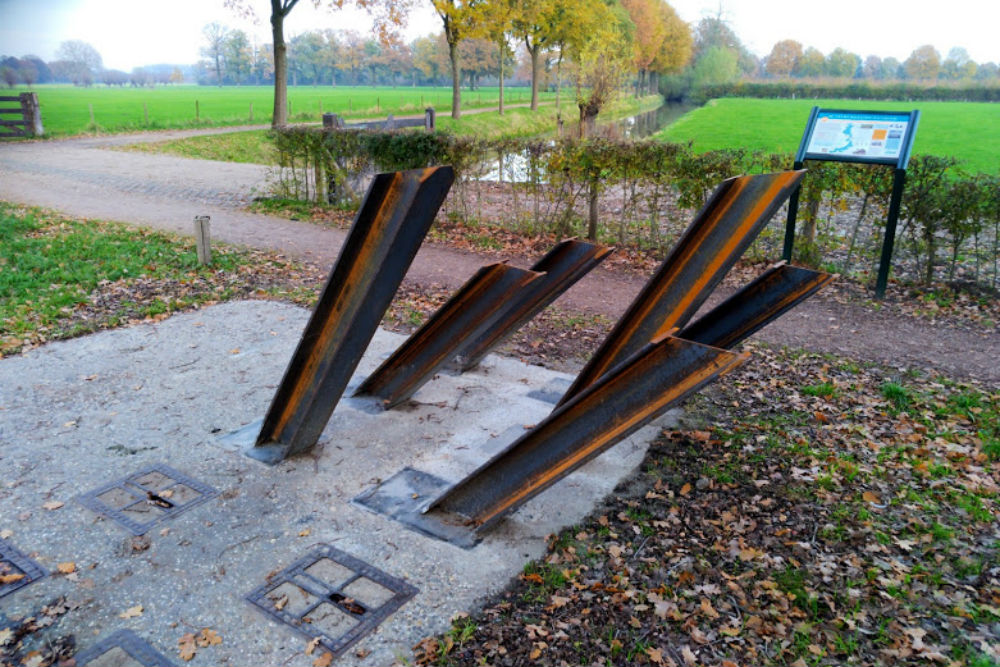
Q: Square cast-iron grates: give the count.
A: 4